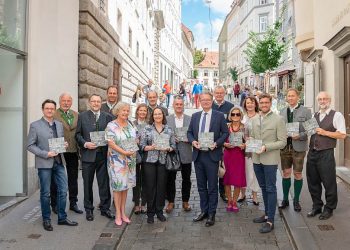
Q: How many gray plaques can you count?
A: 10